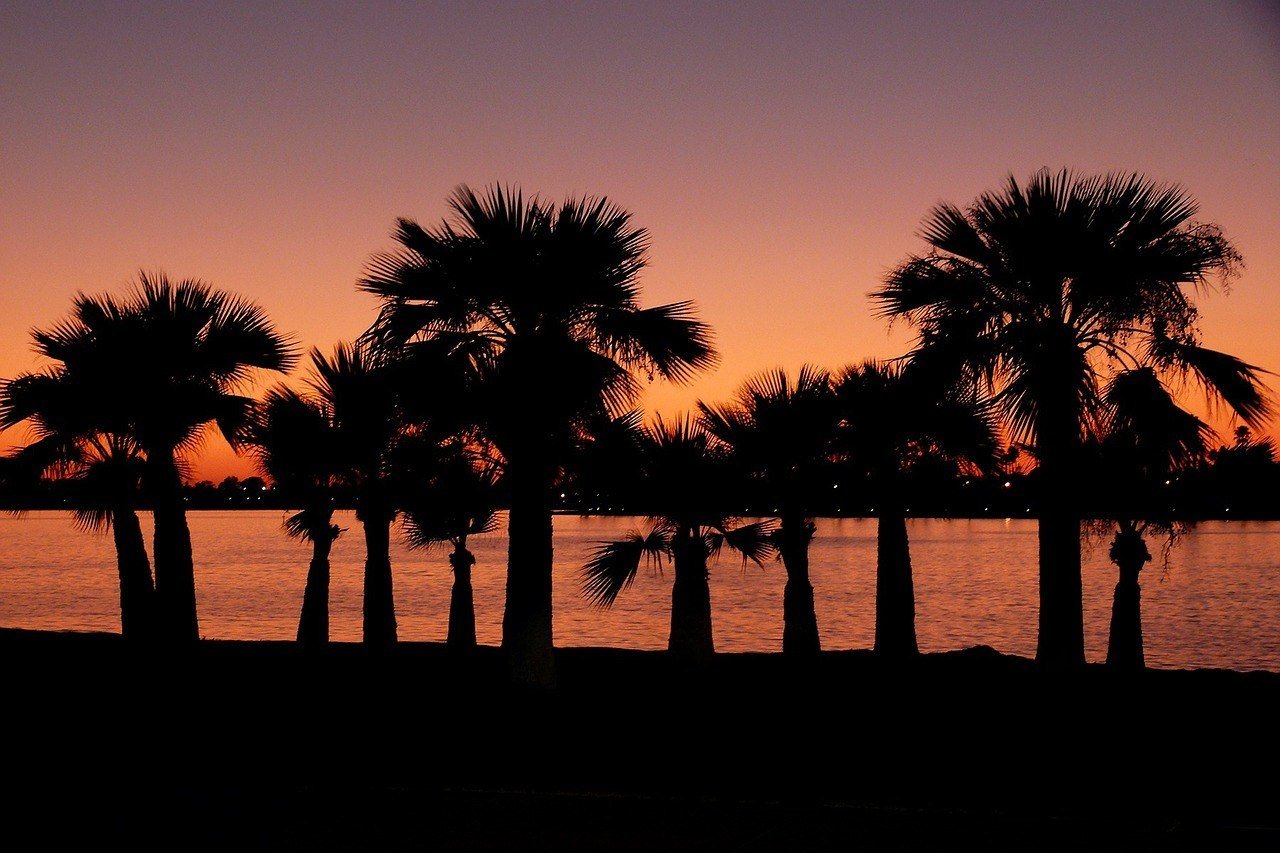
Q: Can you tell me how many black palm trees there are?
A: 11